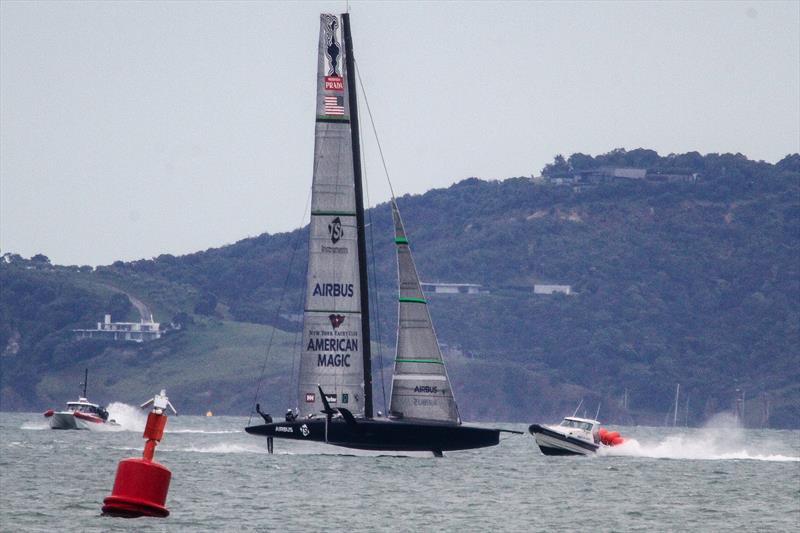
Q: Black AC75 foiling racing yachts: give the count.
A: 1